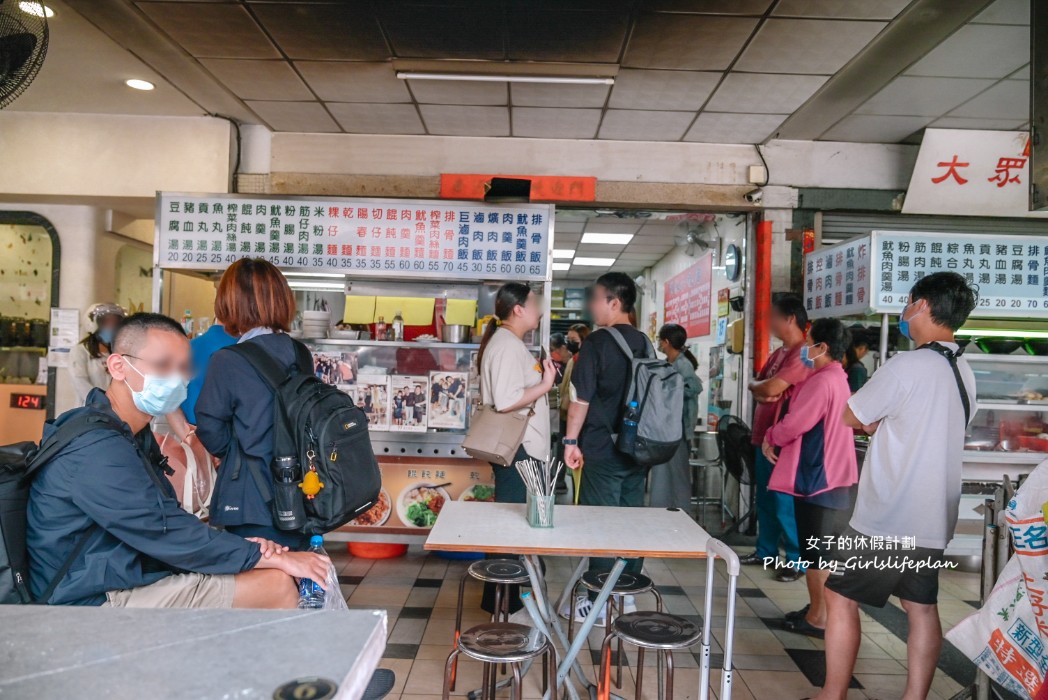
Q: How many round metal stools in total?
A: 4